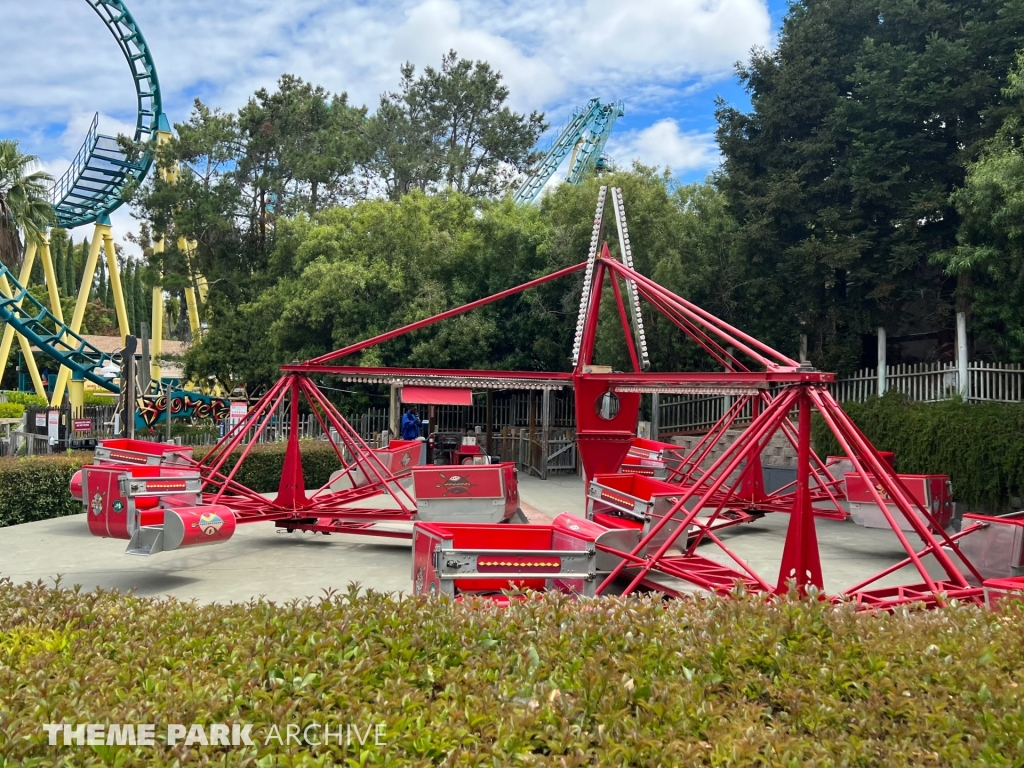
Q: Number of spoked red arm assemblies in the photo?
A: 3